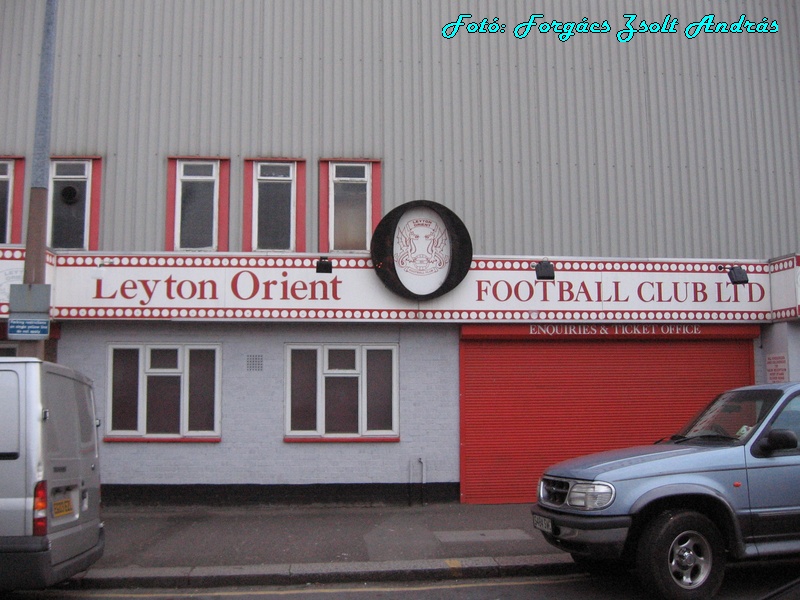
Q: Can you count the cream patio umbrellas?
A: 0